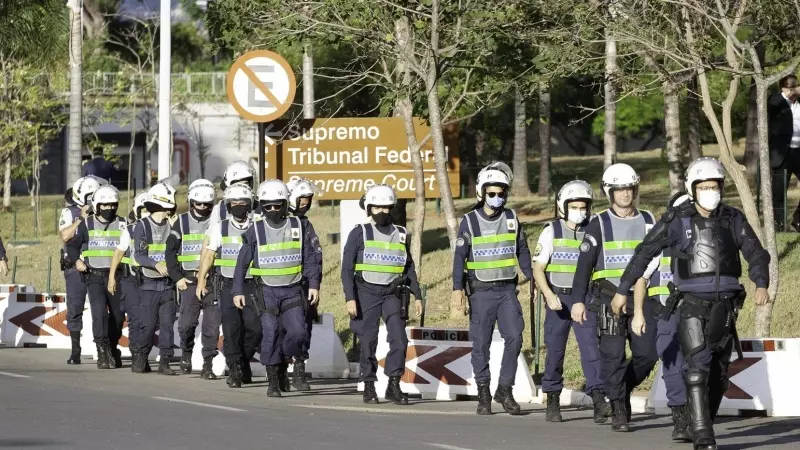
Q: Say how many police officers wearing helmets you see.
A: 15